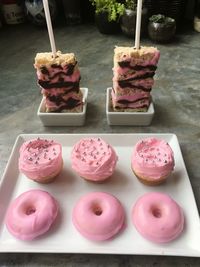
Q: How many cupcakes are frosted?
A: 3